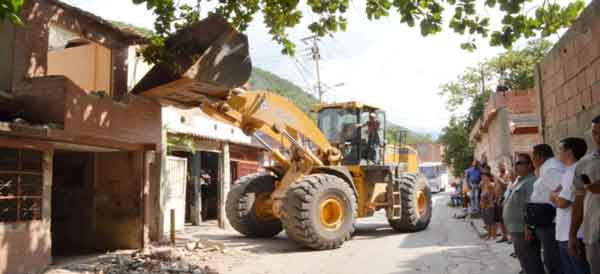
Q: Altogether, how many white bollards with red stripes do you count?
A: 0